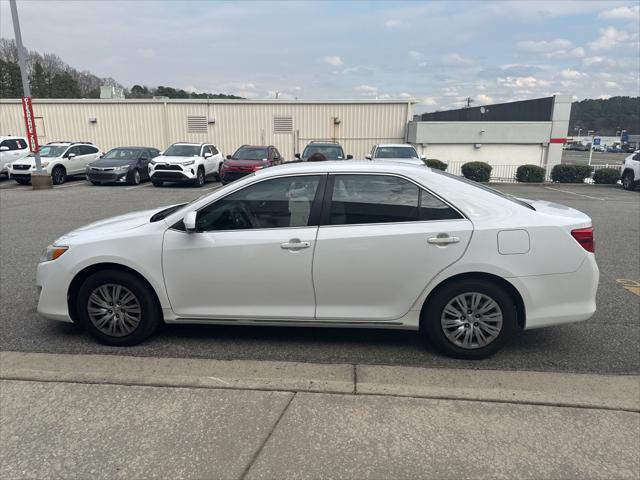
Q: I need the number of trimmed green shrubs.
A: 5